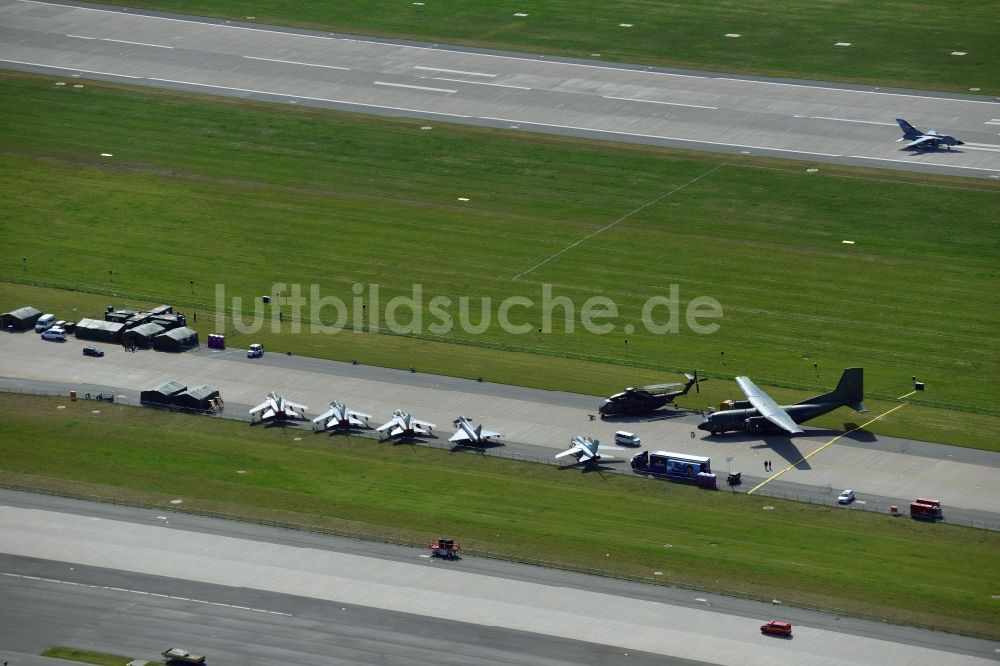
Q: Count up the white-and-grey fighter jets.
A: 5